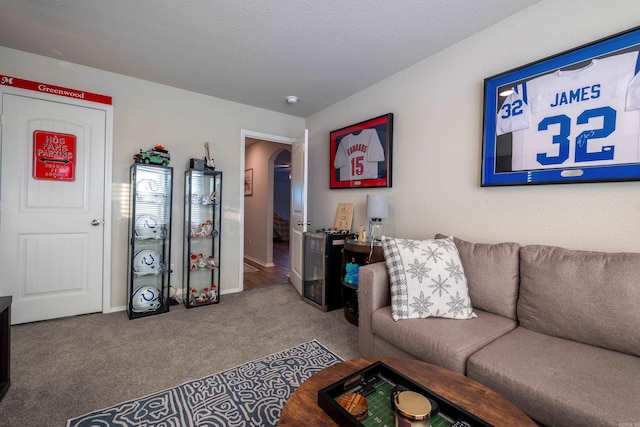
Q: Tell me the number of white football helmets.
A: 4